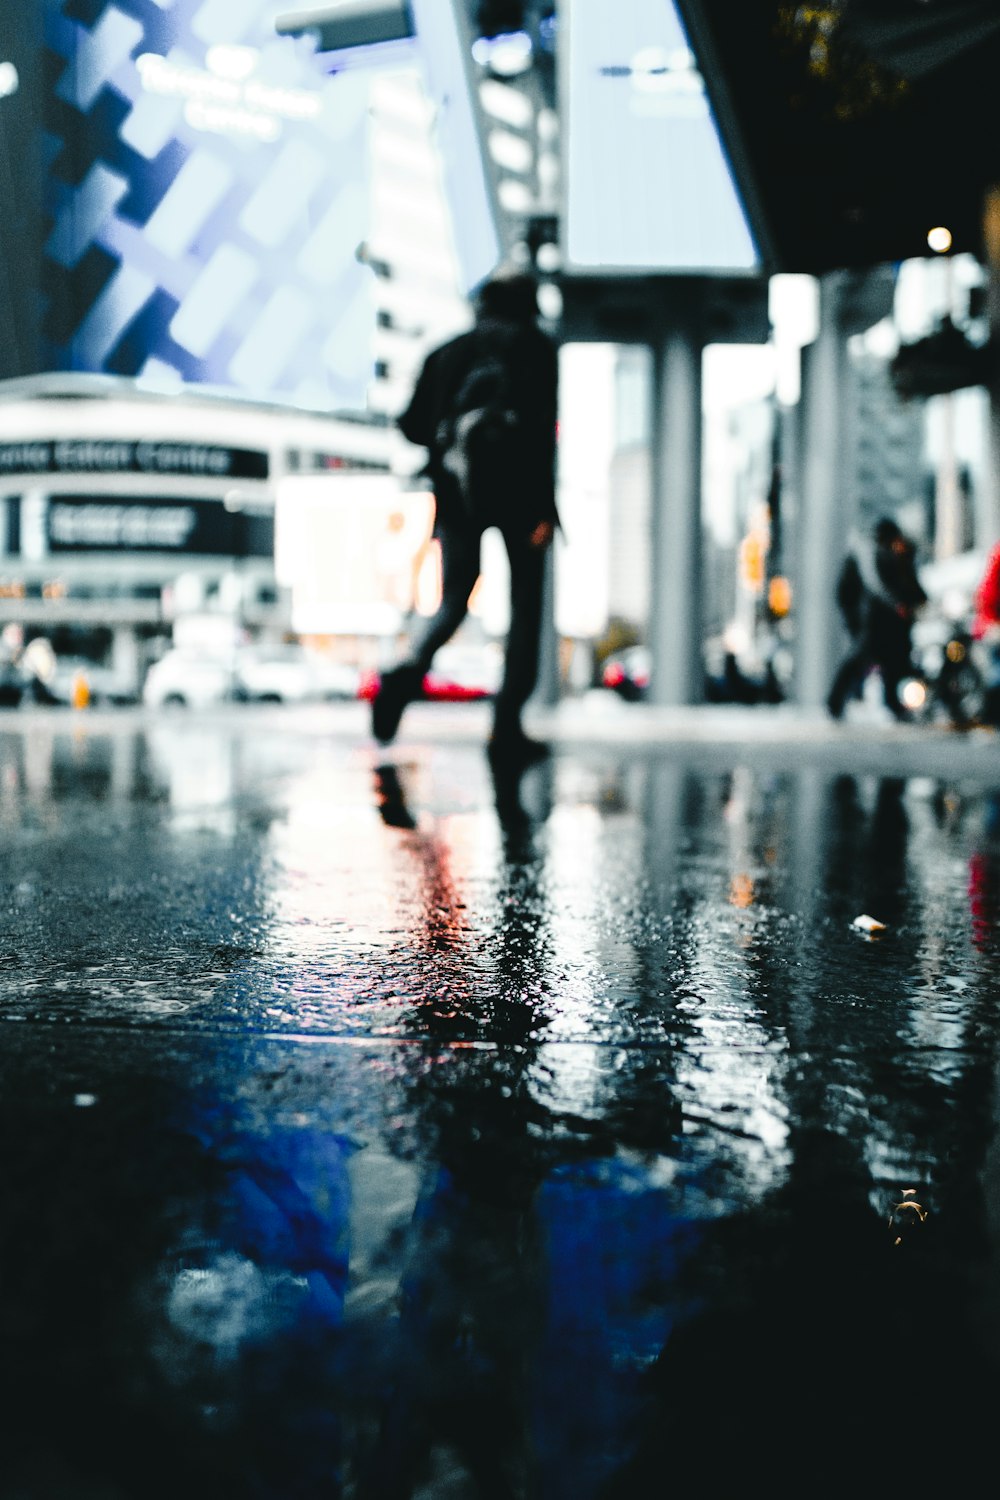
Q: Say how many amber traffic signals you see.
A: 2